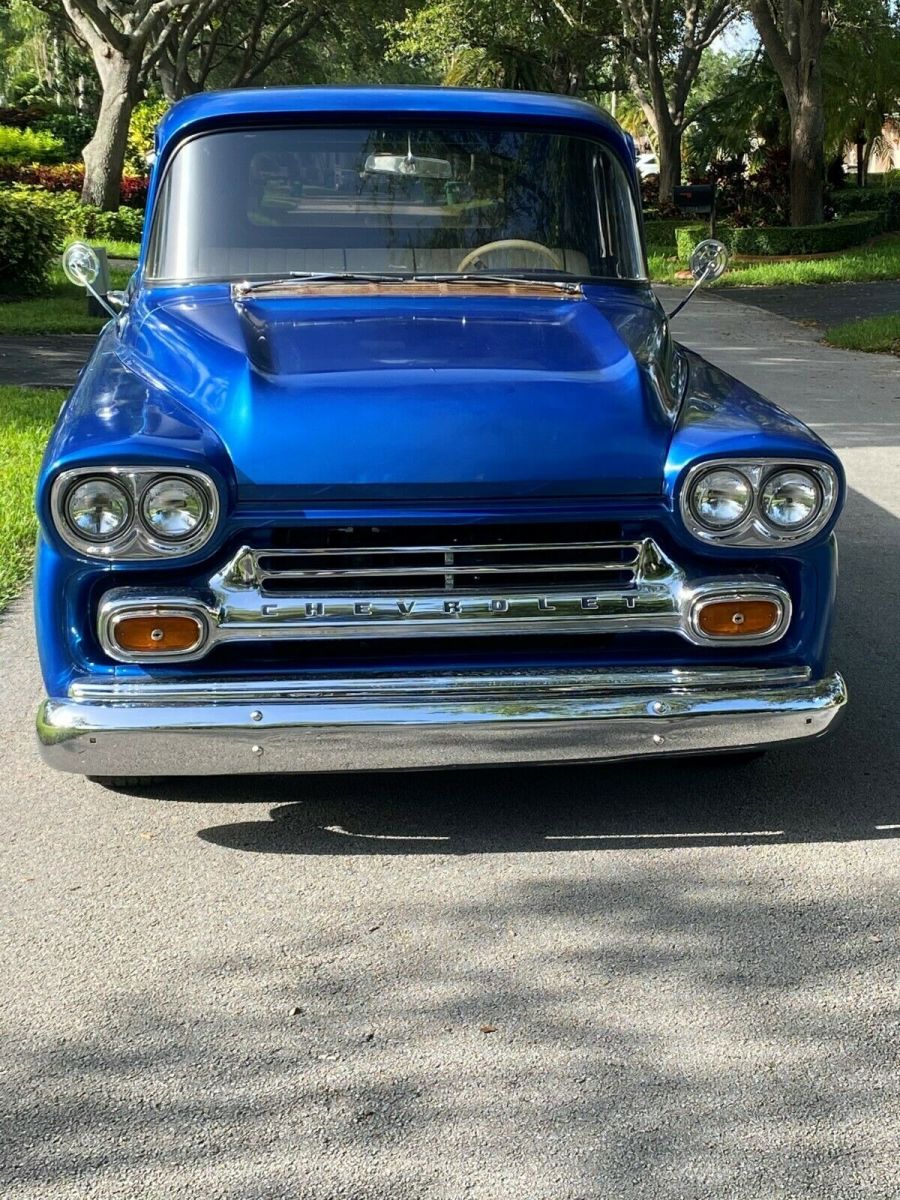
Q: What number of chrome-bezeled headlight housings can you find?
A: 2